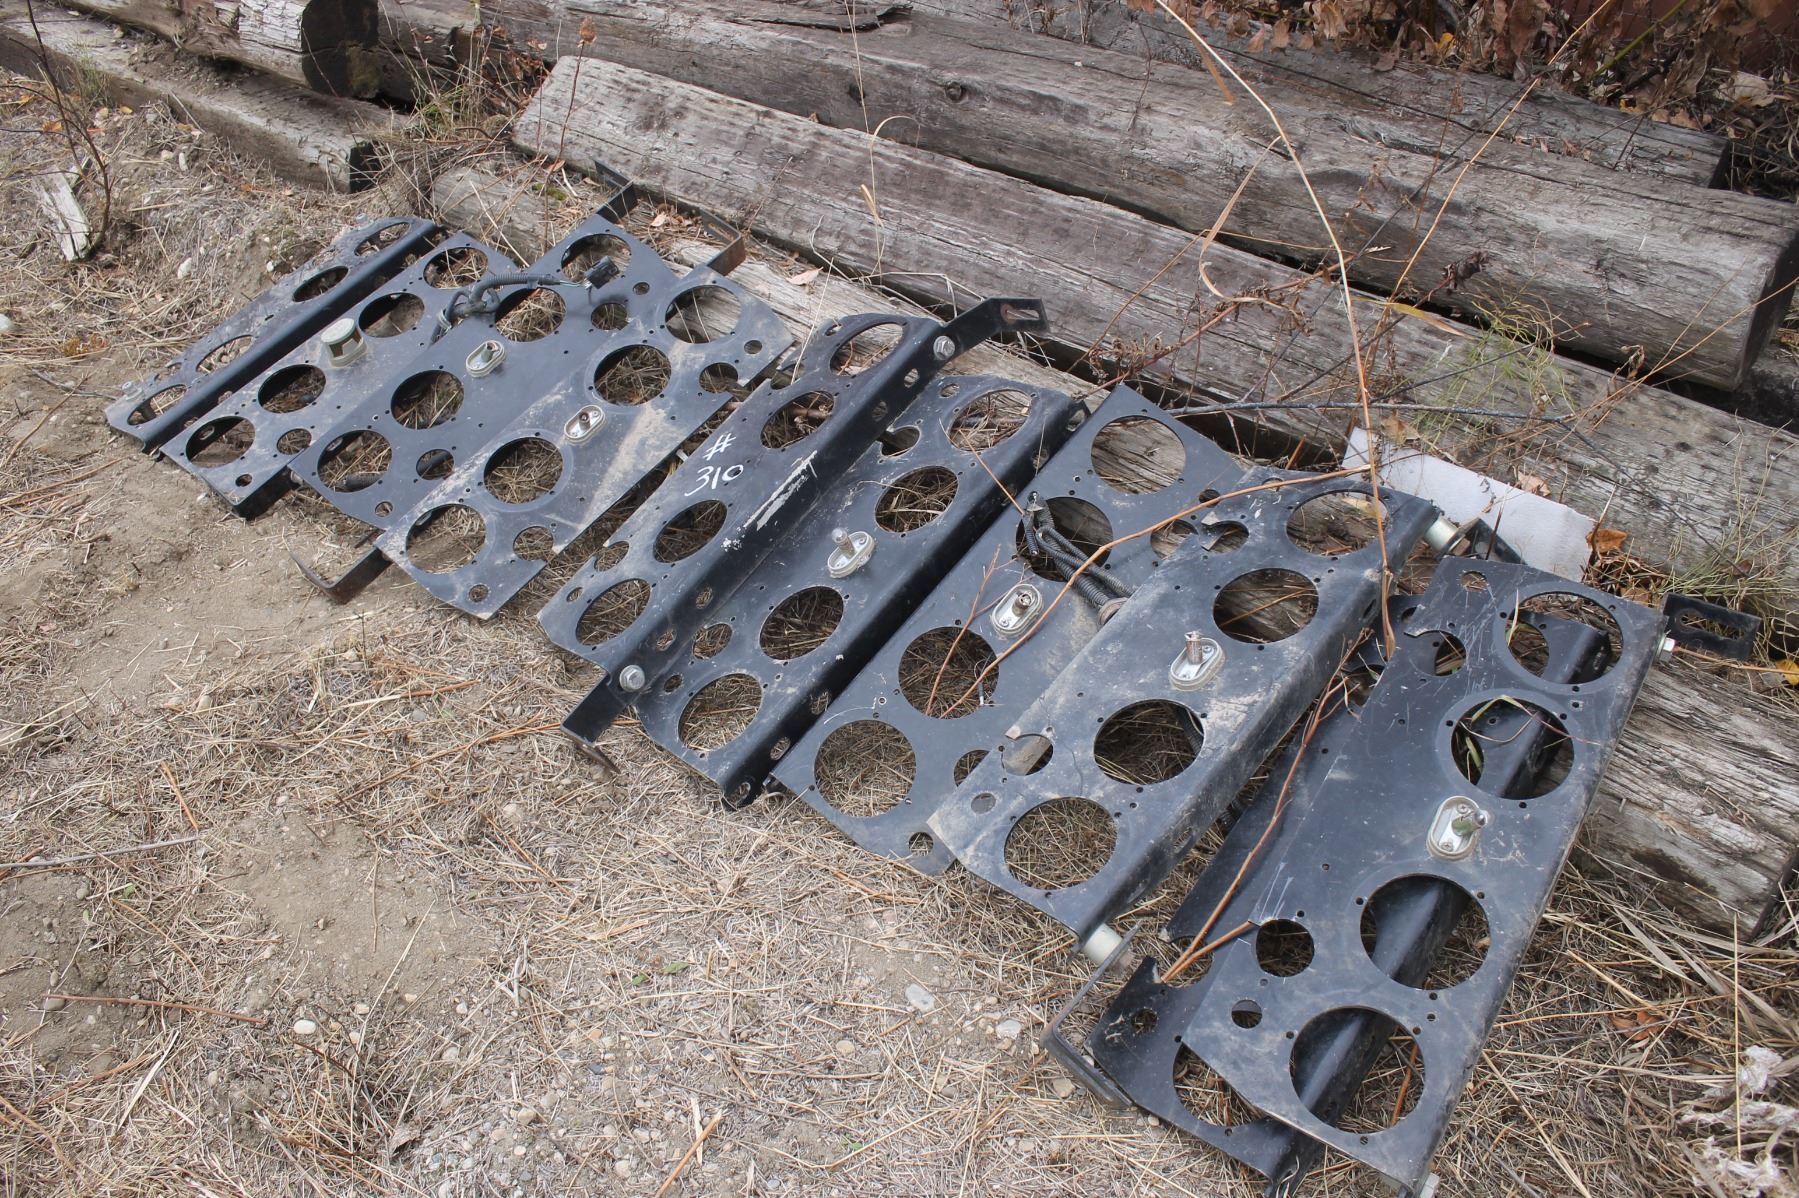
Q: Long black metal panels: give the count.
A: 10